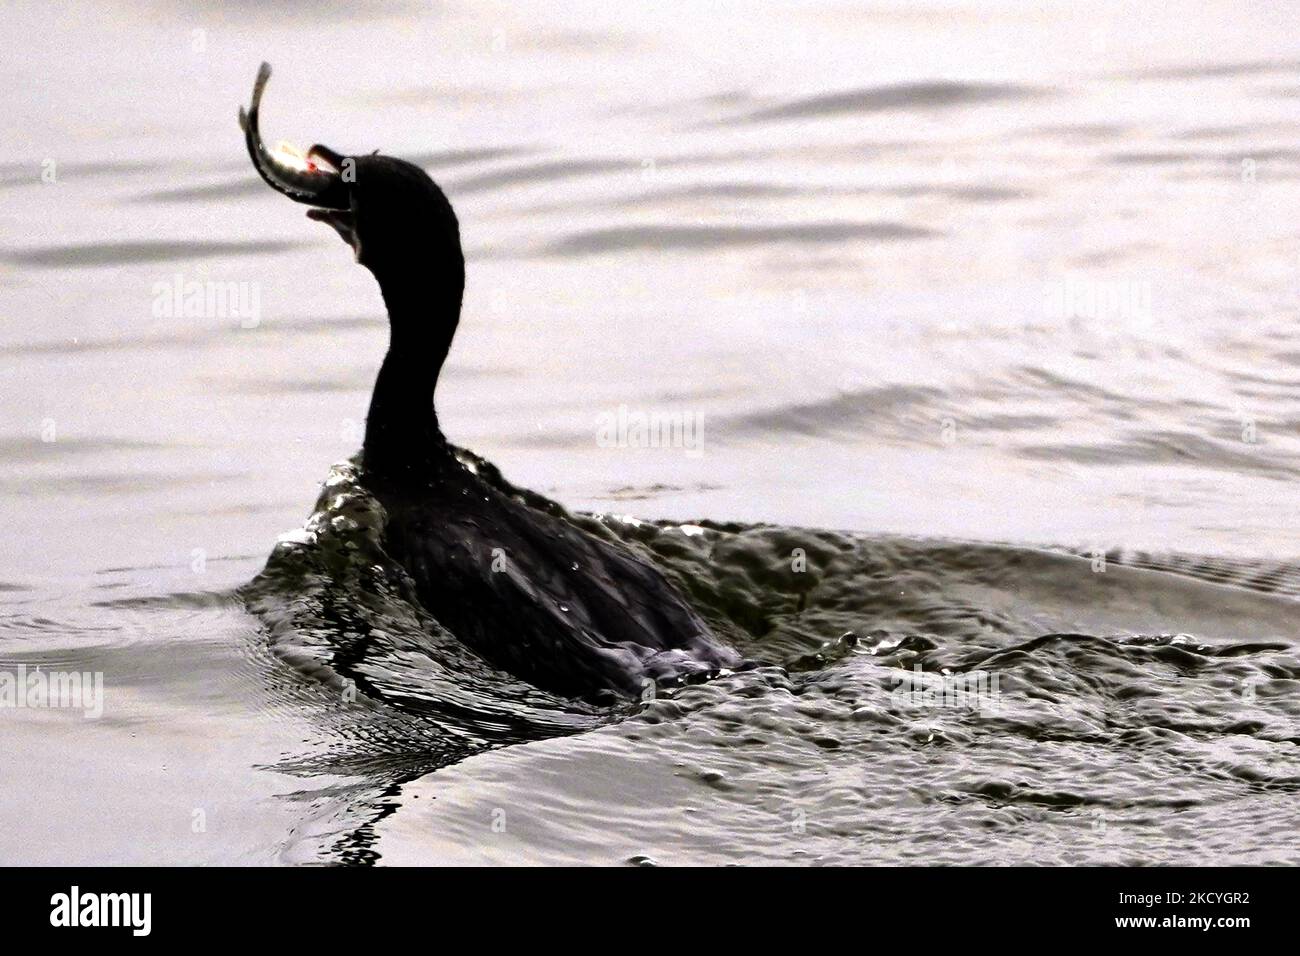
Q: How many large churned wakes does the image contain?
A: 1